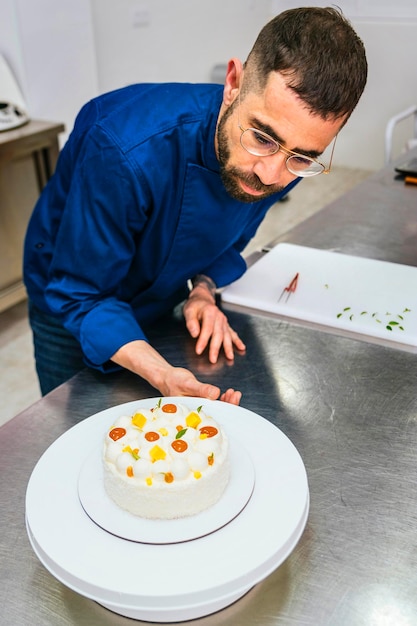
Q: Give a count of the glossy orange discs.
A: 5